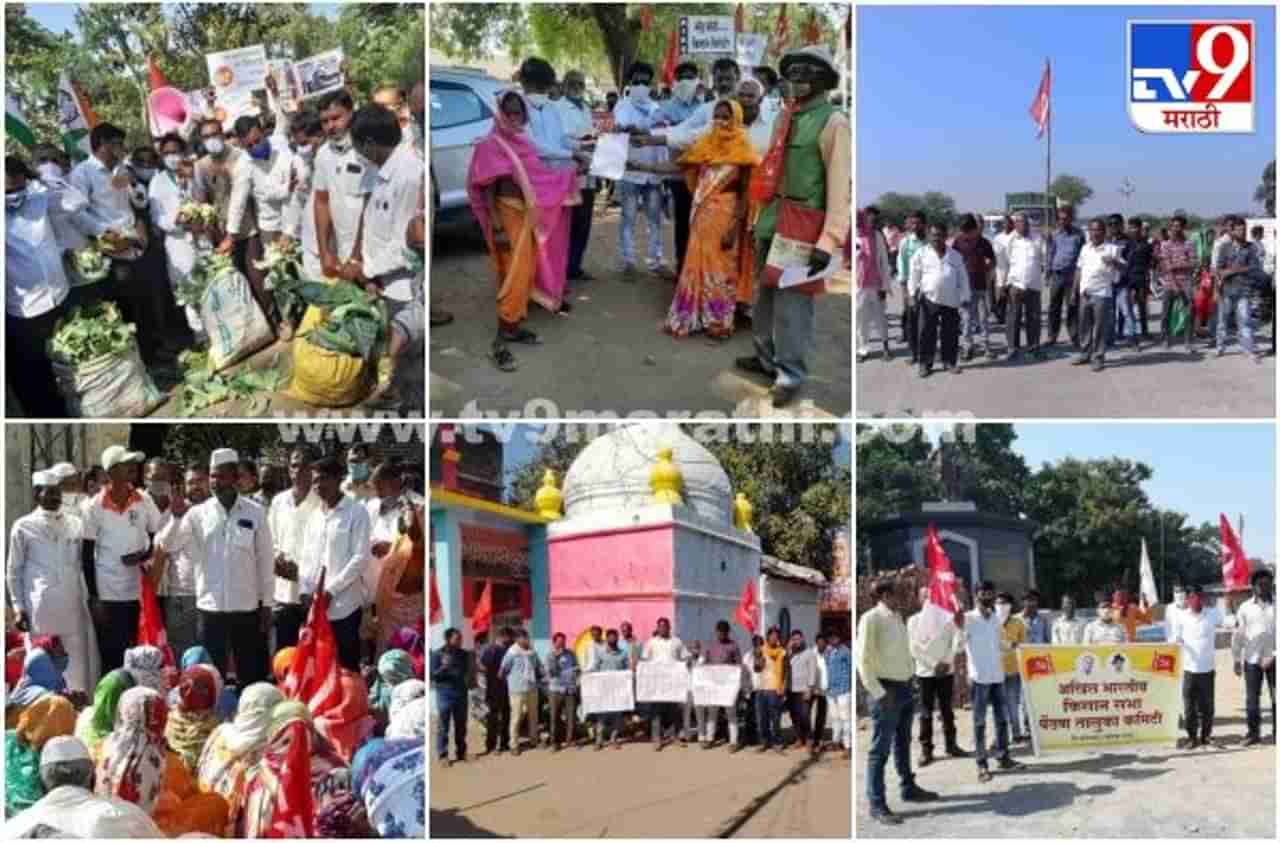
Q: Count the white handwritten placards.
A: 3